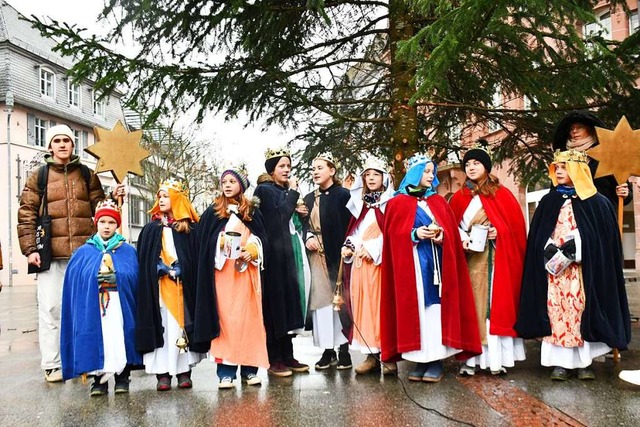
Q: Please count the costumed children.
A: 9